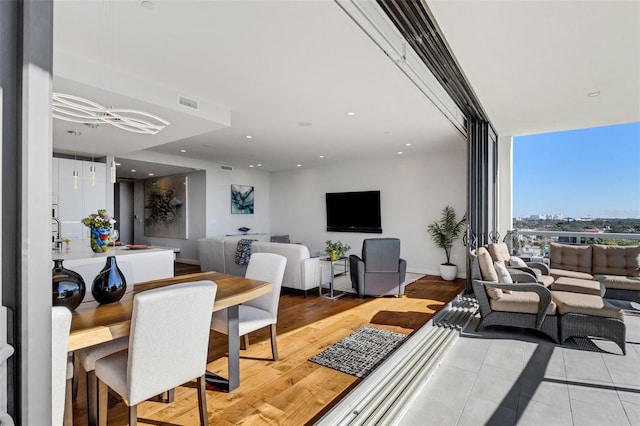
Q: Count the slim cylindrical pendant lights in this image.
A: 3